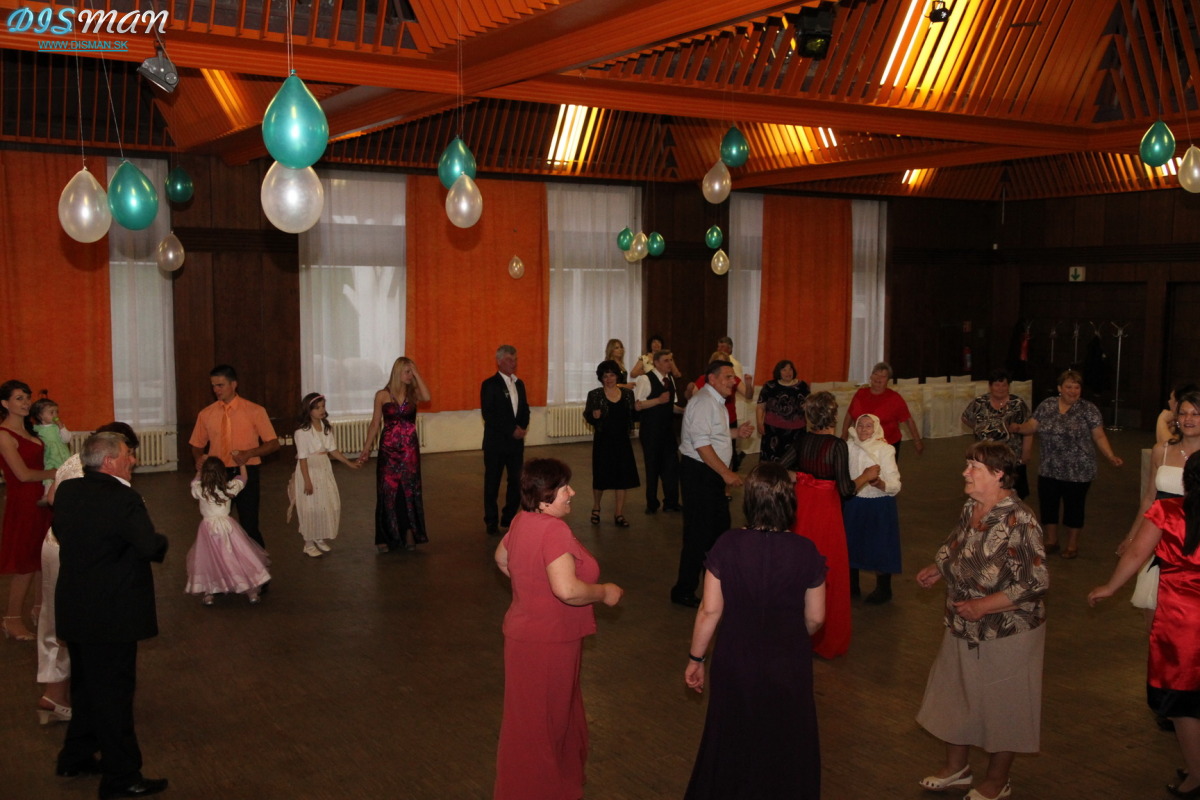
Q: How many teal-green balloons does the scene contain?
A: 9